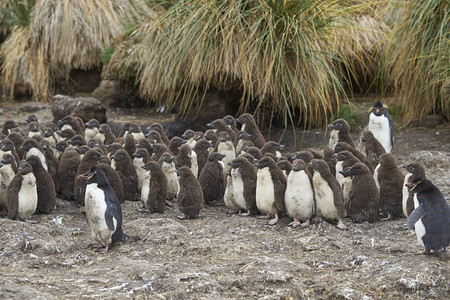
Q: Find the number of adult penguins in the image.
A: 3